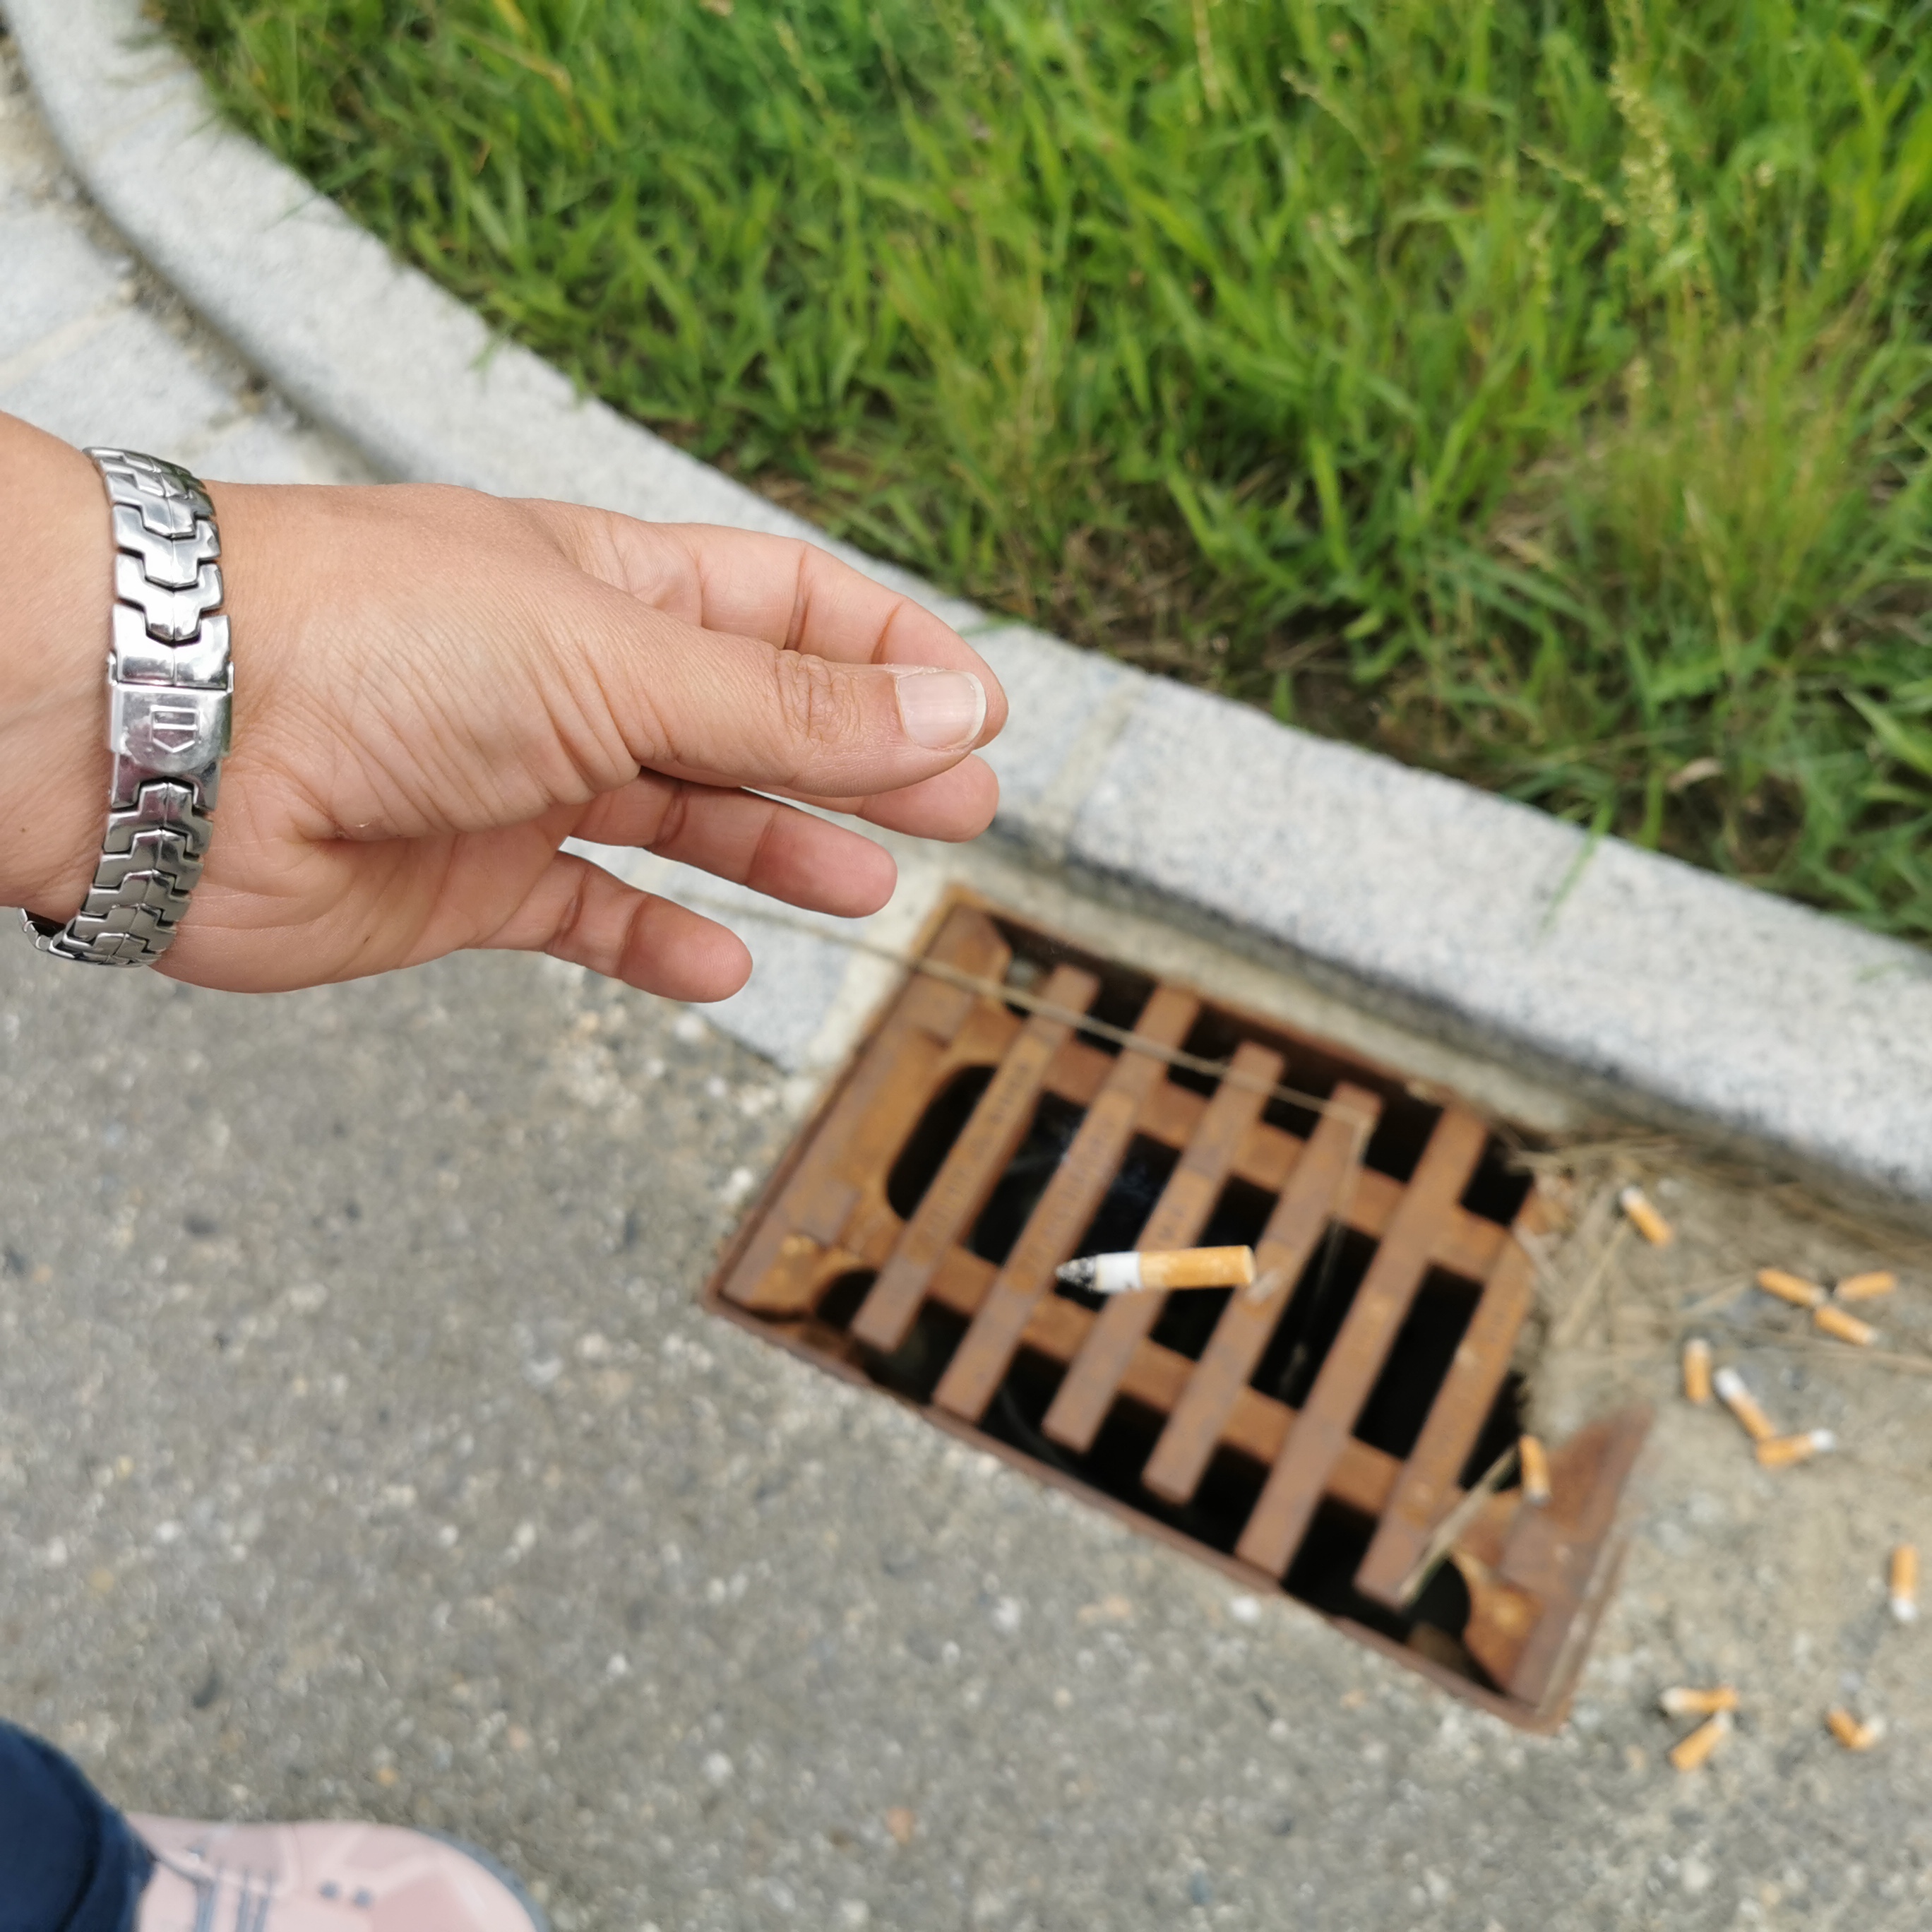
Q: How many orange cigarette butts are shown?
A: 13